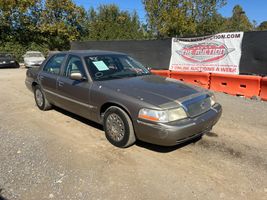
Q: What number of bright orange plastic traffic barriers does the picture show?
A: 4